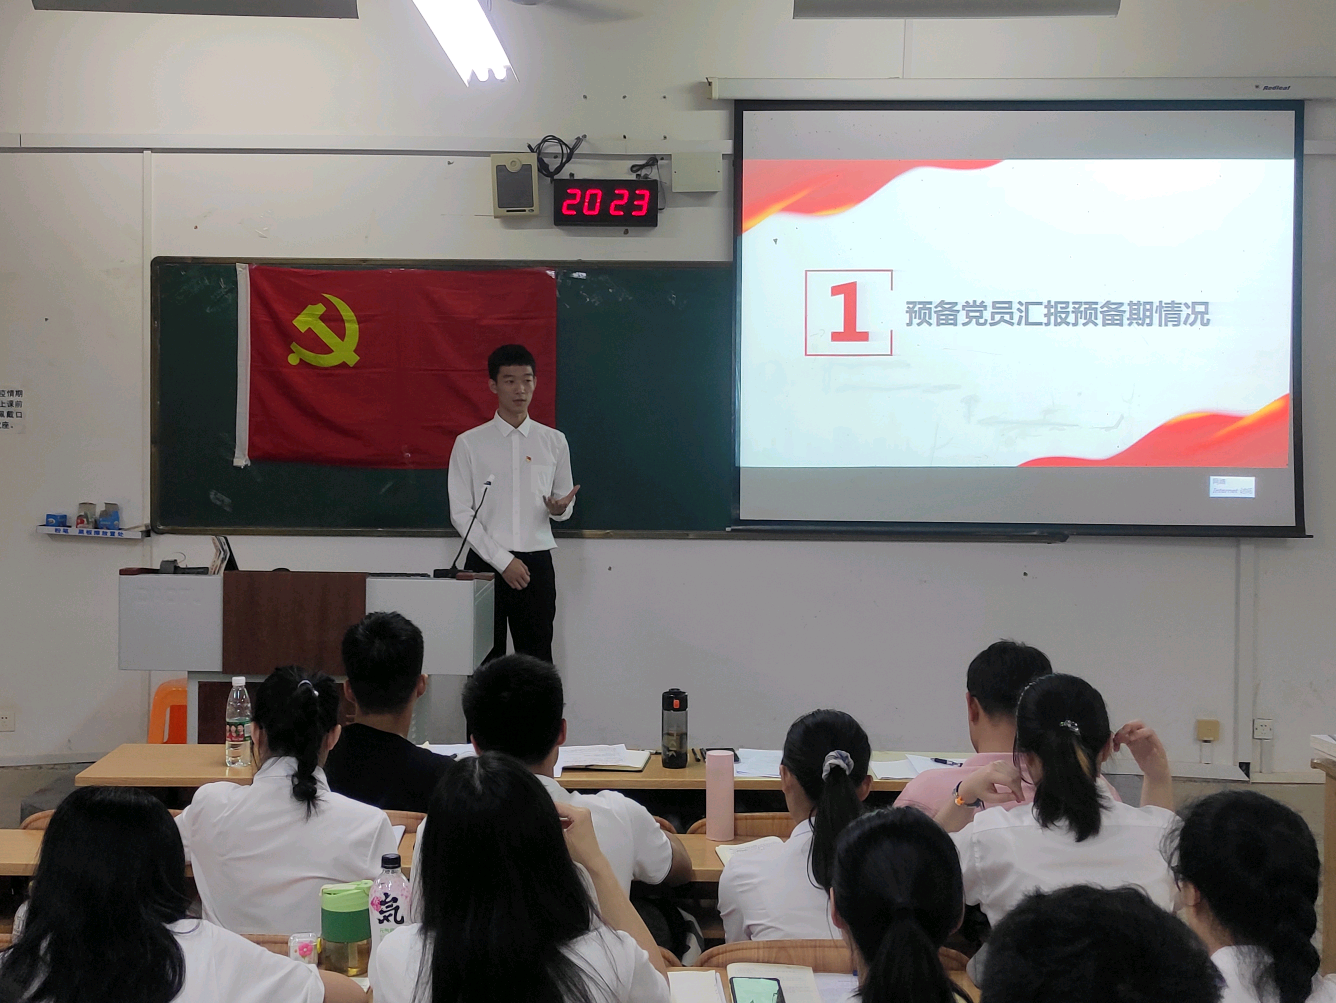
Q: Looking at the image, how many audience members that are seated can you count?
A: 11